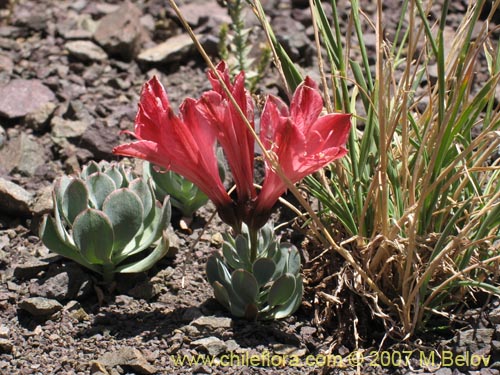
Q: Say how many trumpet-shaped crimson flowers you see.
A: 3